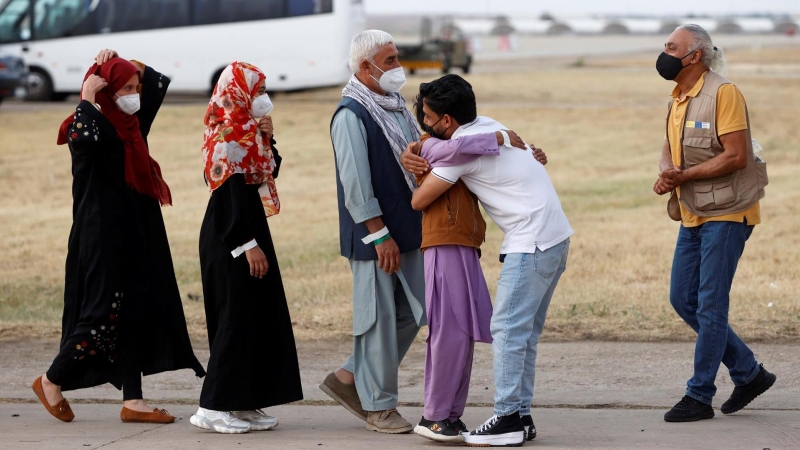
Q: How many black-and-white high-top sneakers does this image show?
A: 2